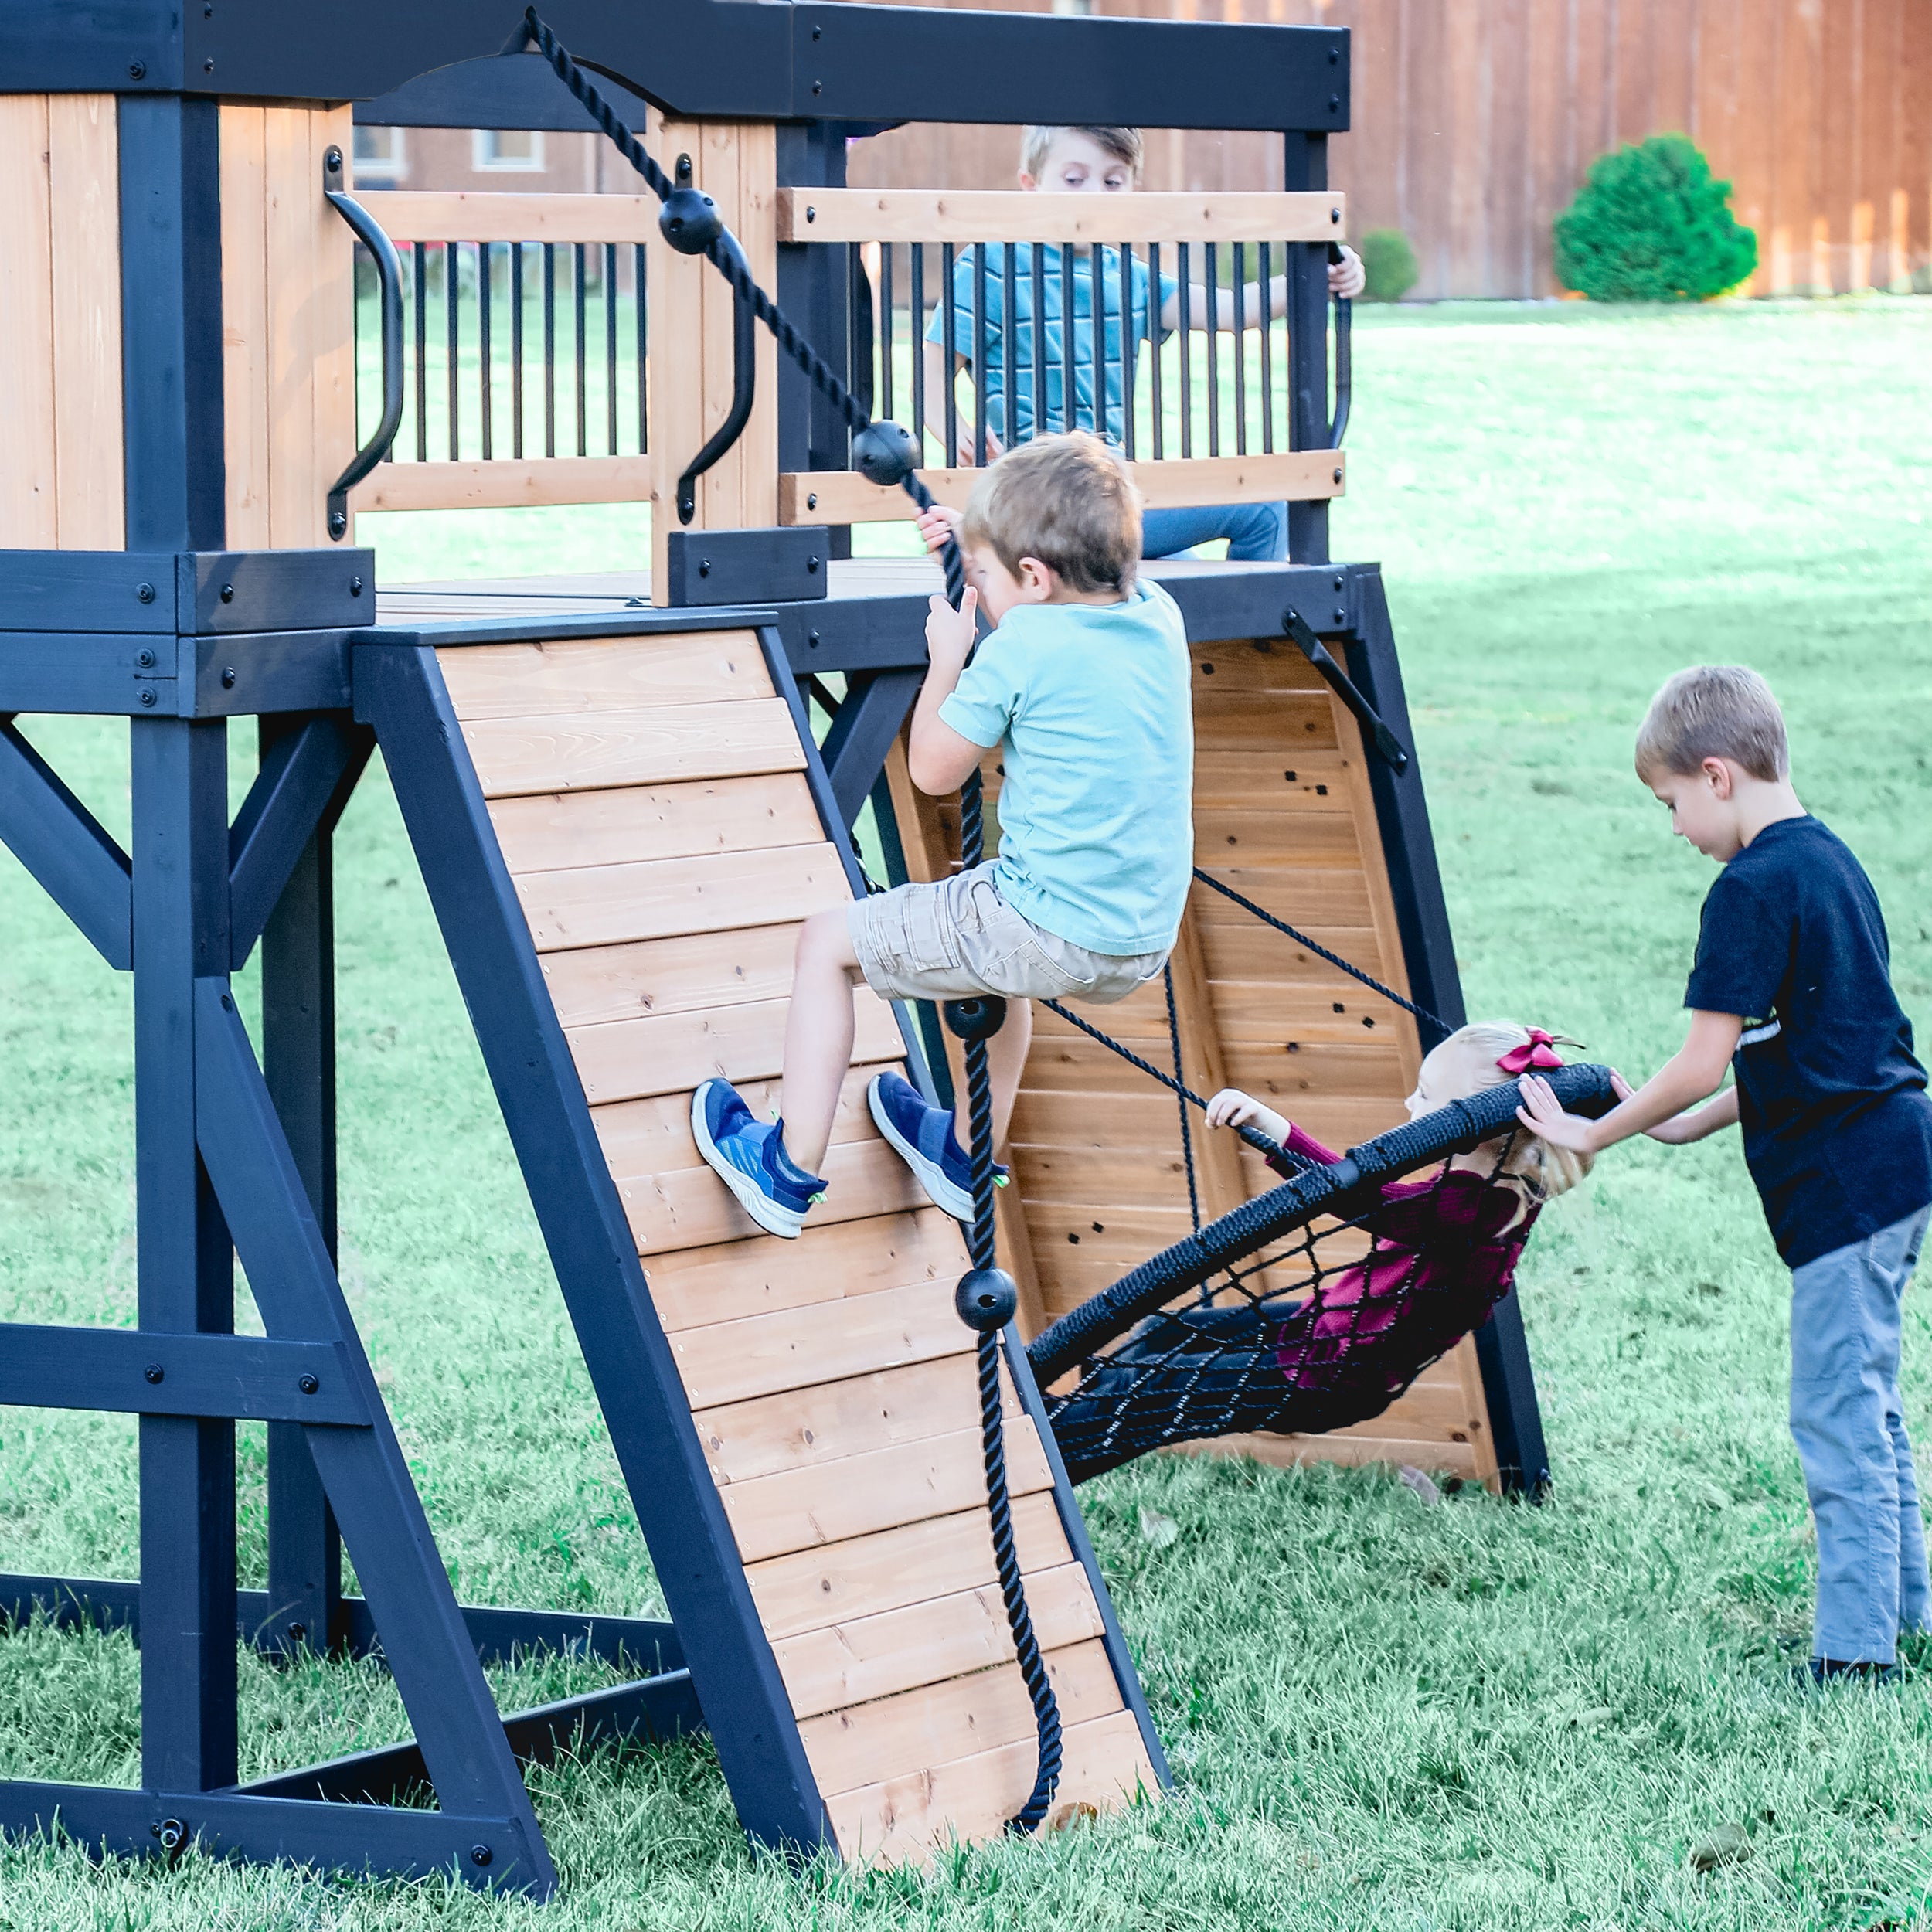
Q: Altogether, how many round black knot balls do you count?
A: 4